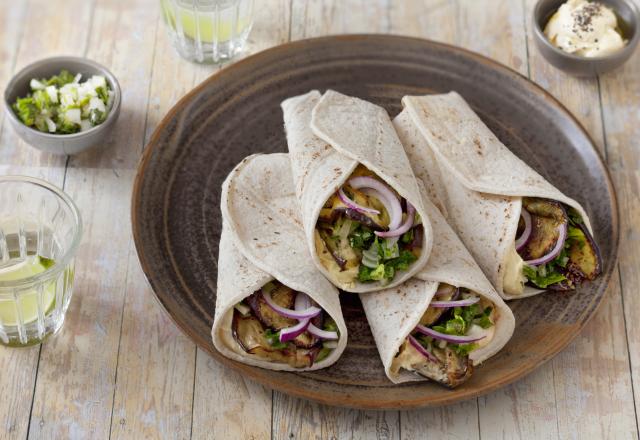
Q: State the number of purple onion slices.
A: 11